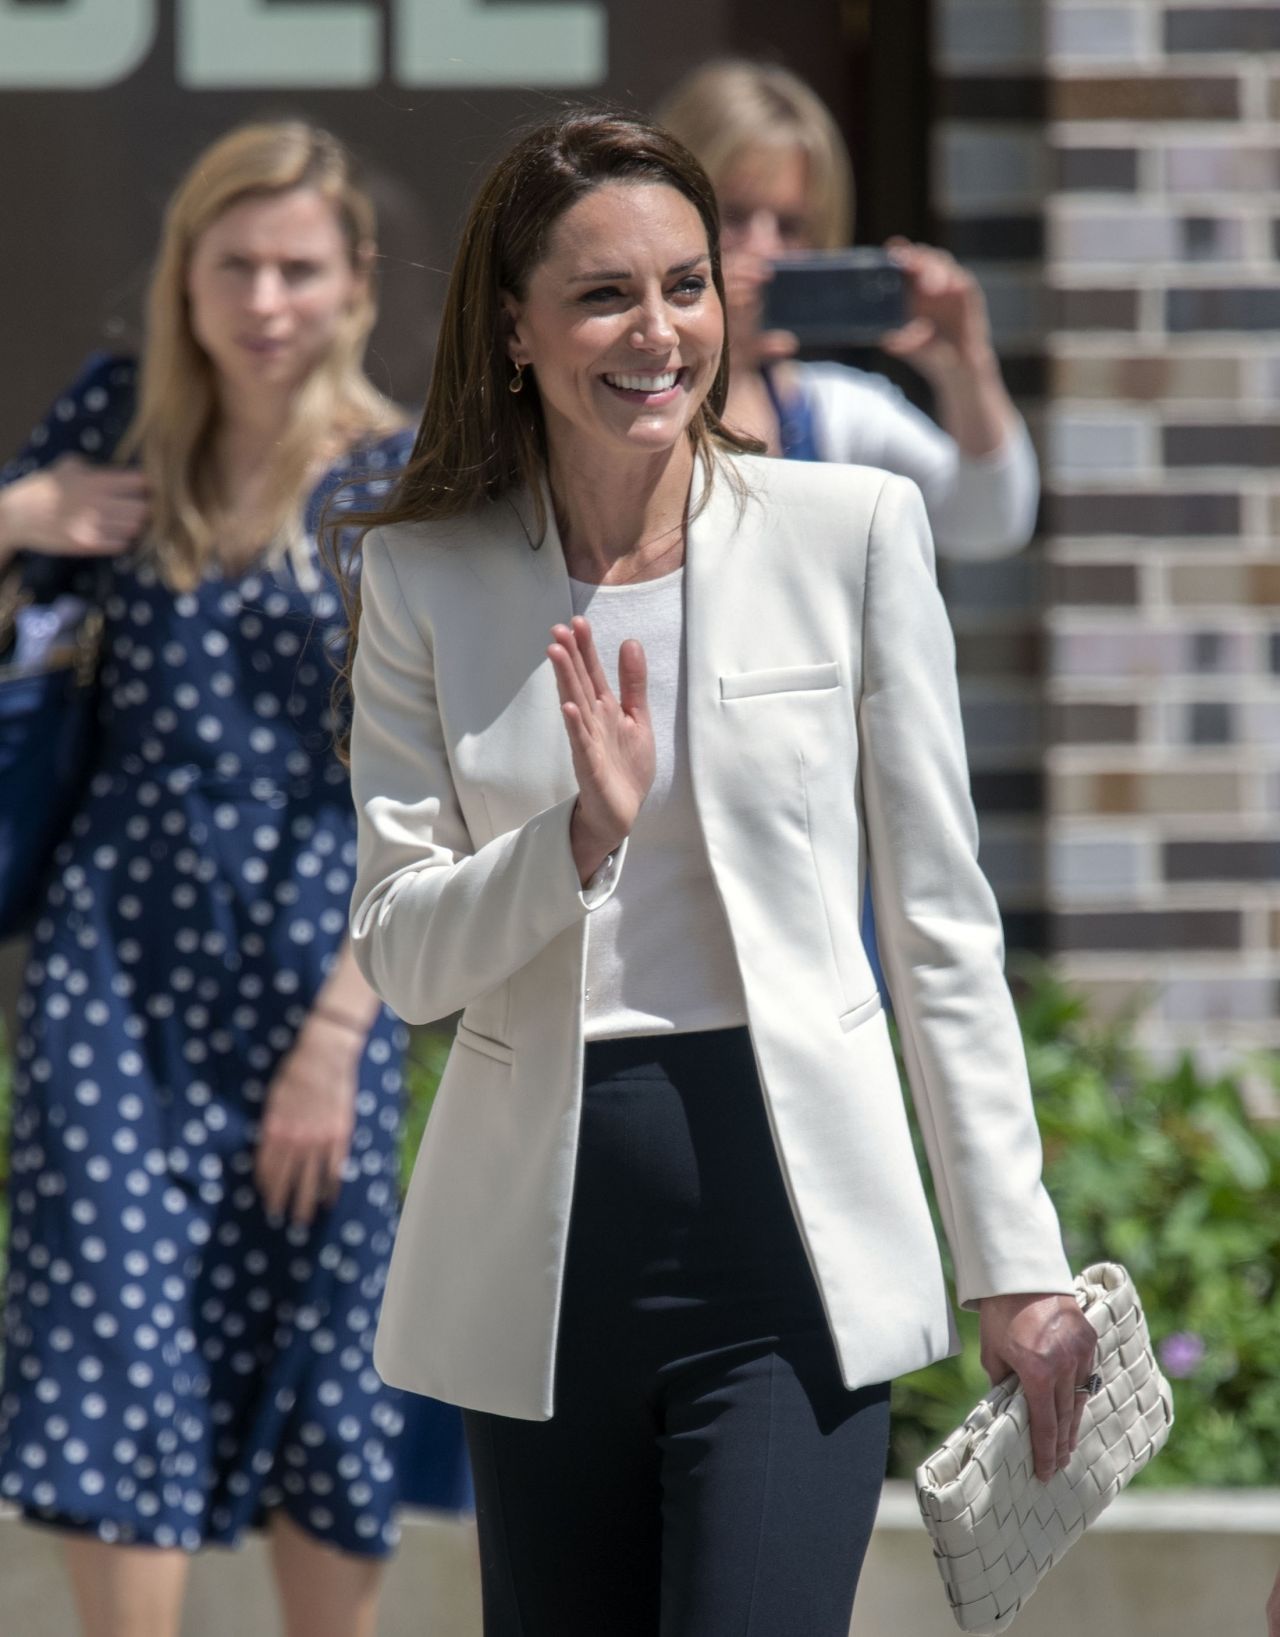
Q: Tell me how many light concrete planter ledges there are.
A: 1